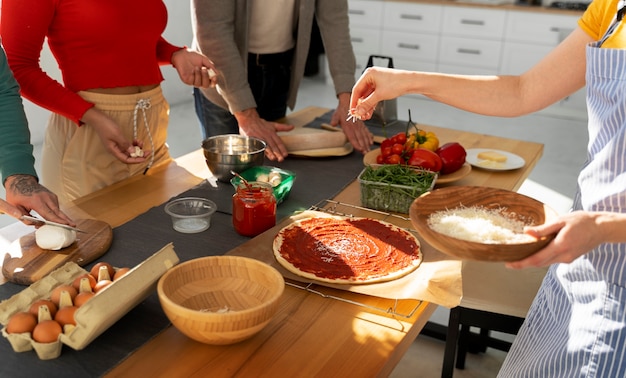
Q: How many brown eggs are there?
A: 10